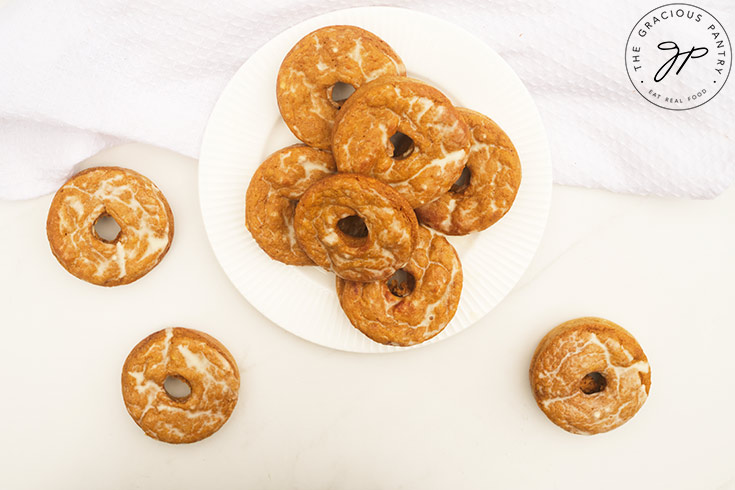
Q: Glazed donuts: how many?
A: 9